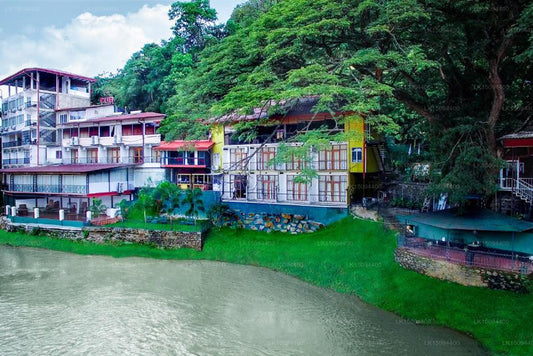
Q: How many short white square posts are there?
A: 5